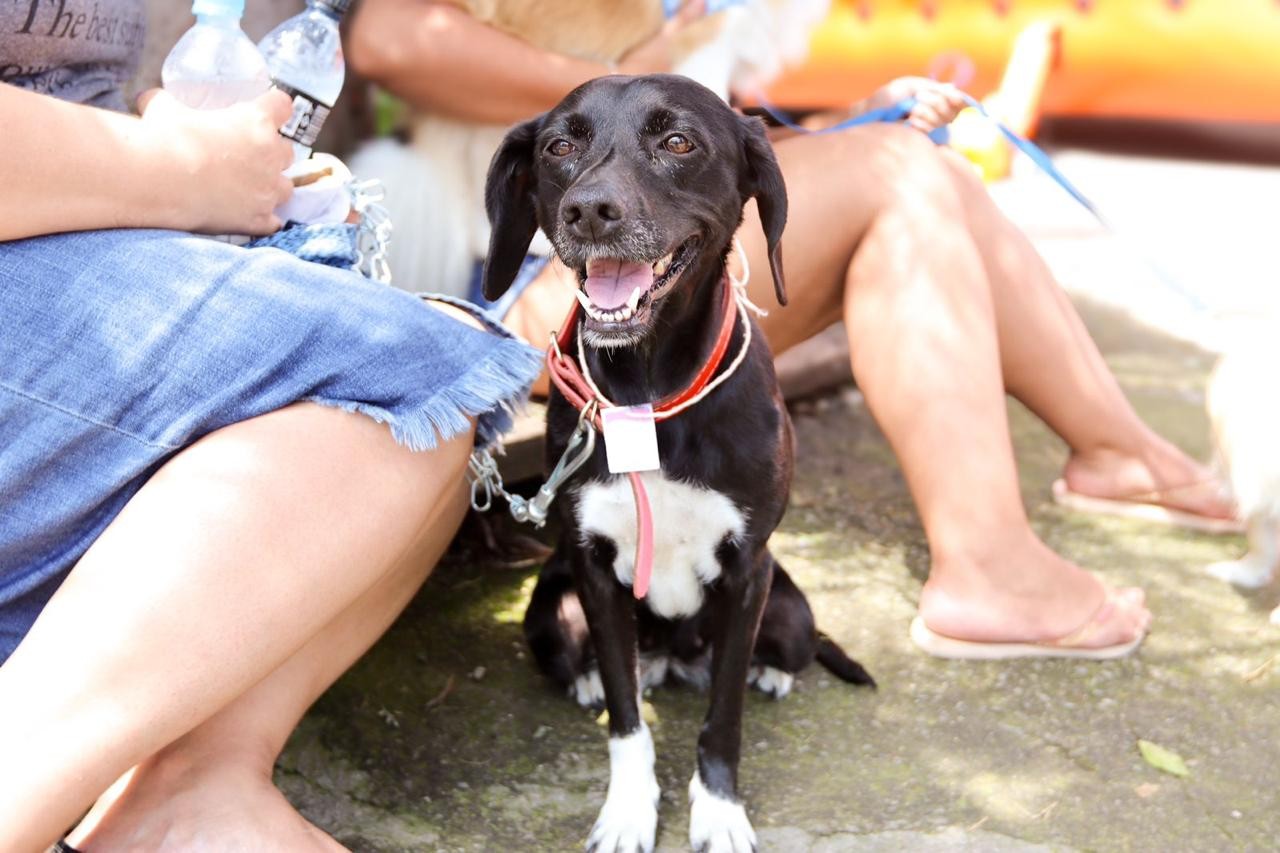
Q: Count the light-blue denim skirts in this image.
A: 1